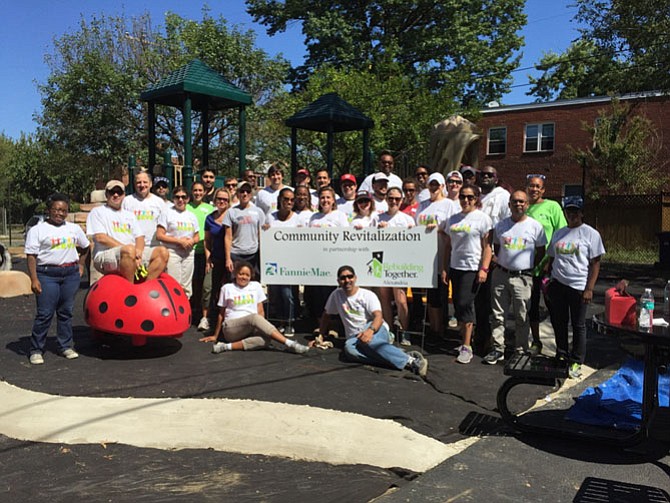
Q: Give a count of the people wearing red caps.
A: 2